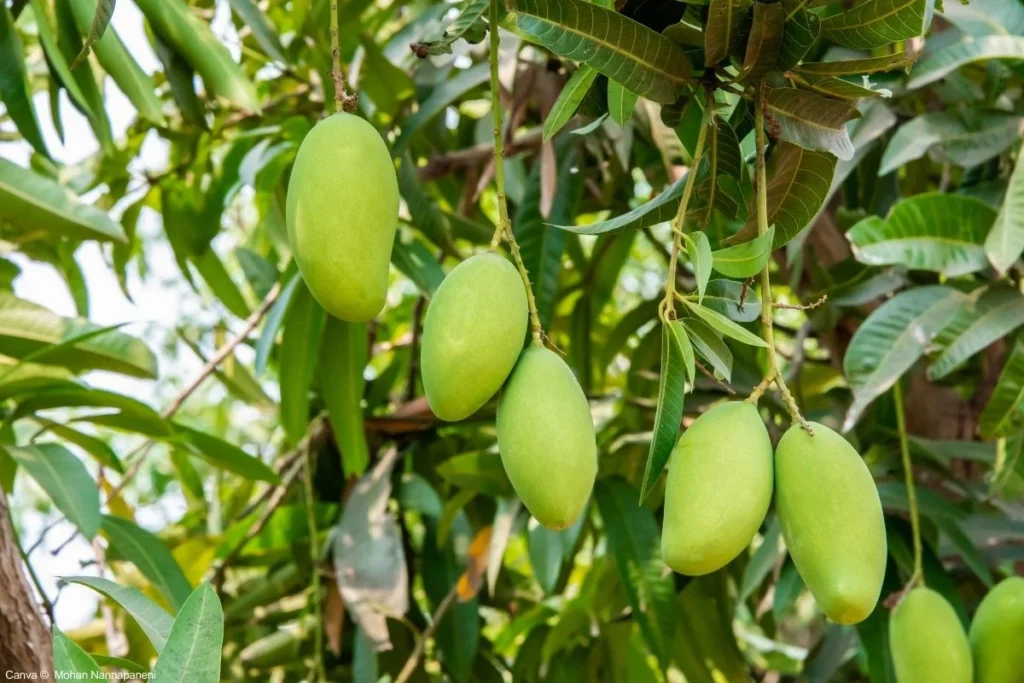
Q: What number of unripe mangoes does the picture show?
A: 7